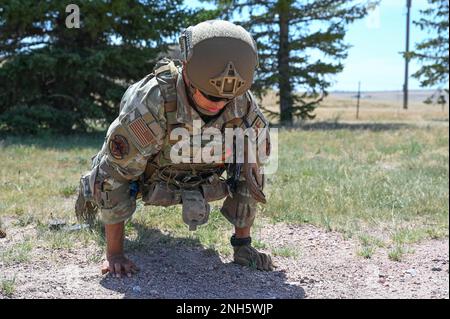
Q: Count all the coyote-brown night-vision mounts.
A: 1